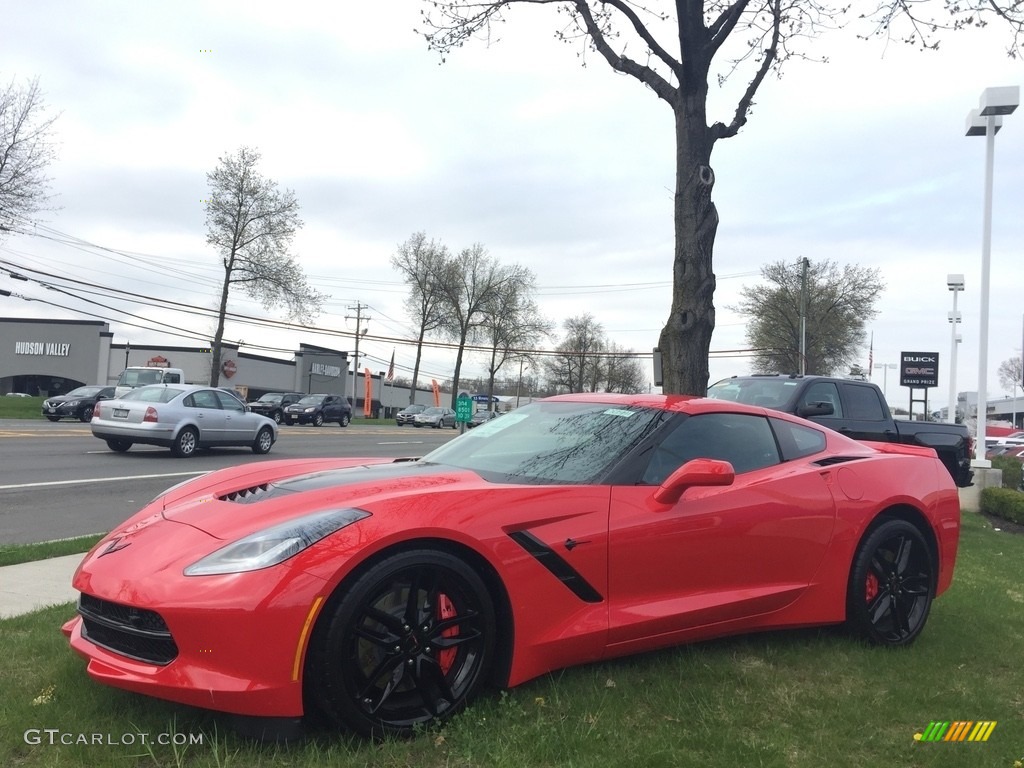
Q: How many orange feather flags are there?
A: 2